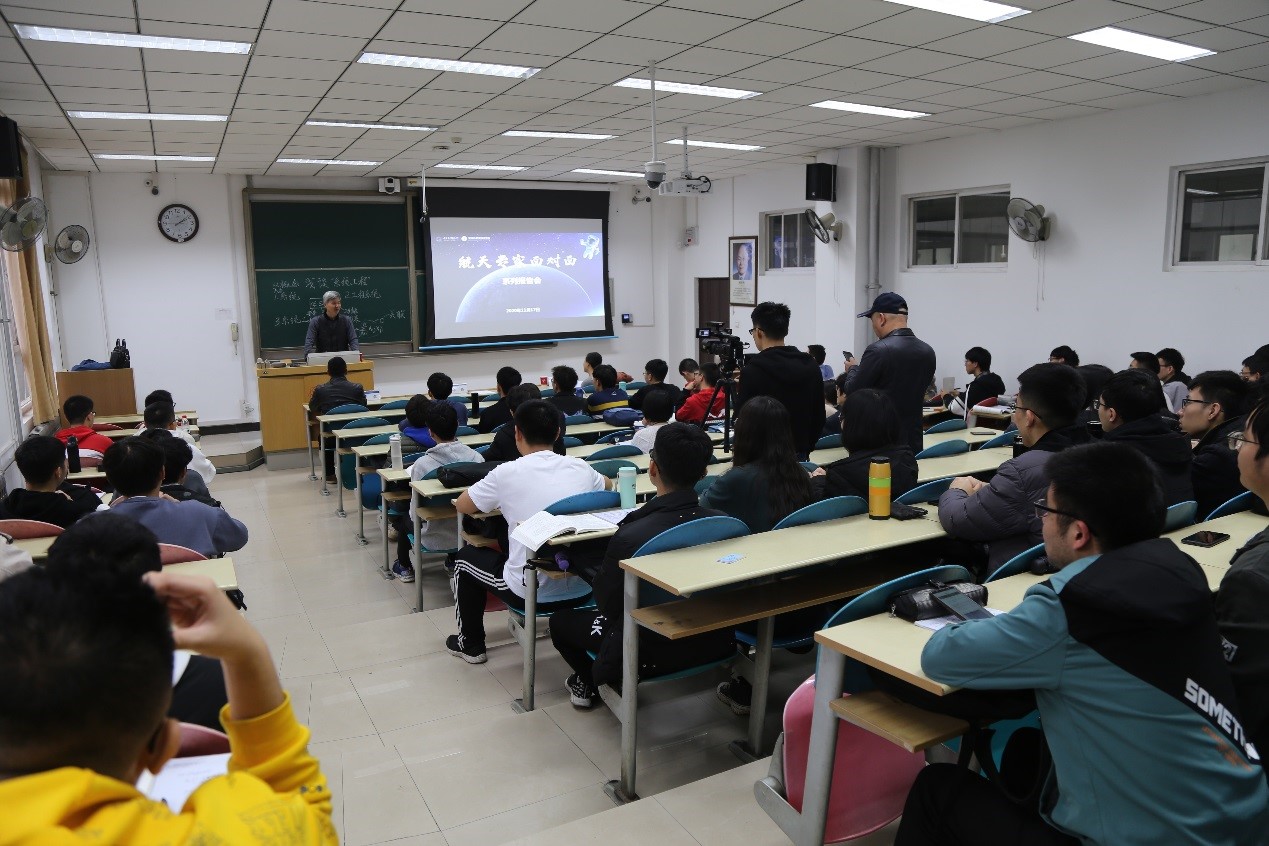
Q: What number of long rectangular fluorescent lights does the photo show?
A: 14